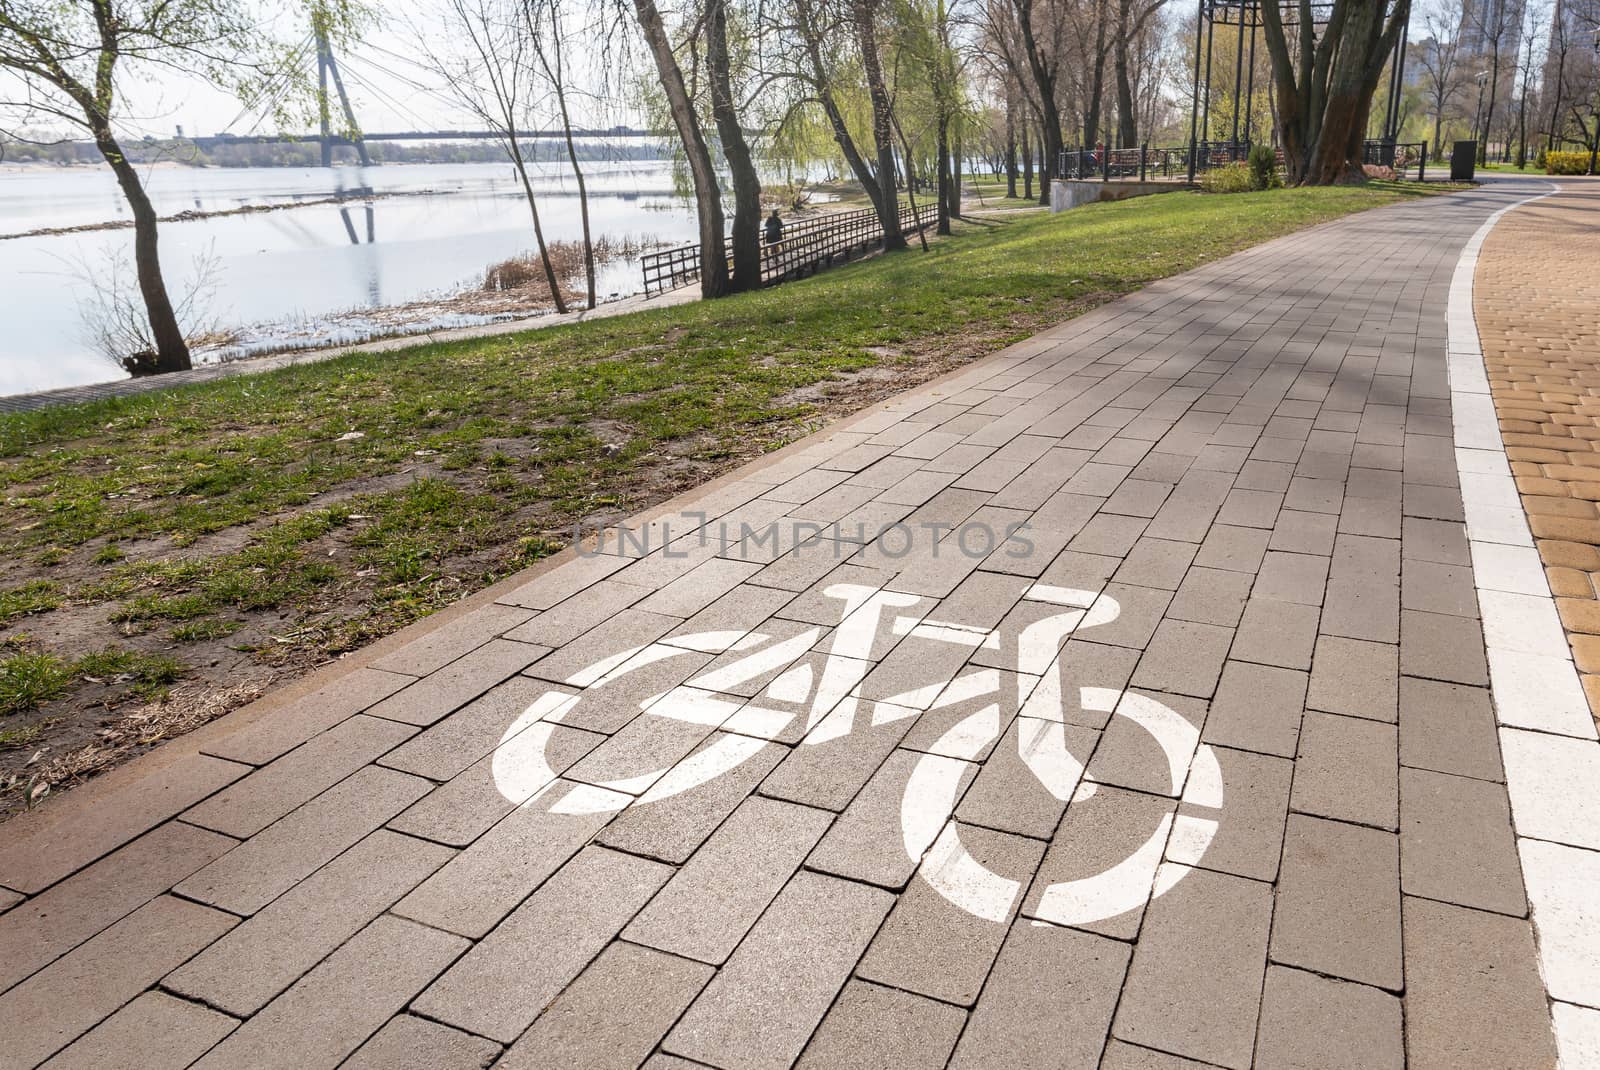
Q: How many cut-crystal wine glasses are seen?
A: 0